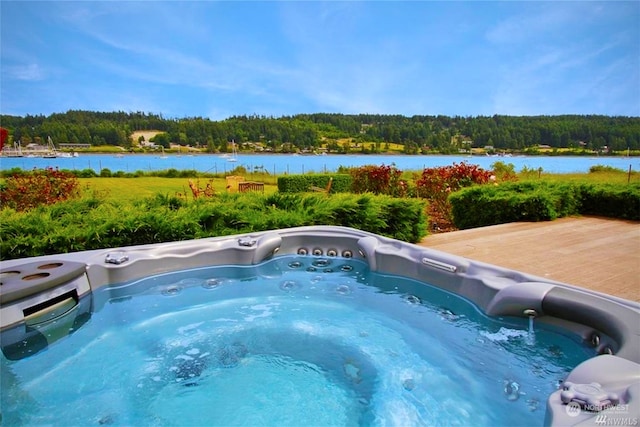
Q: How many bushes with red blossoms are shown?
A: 3